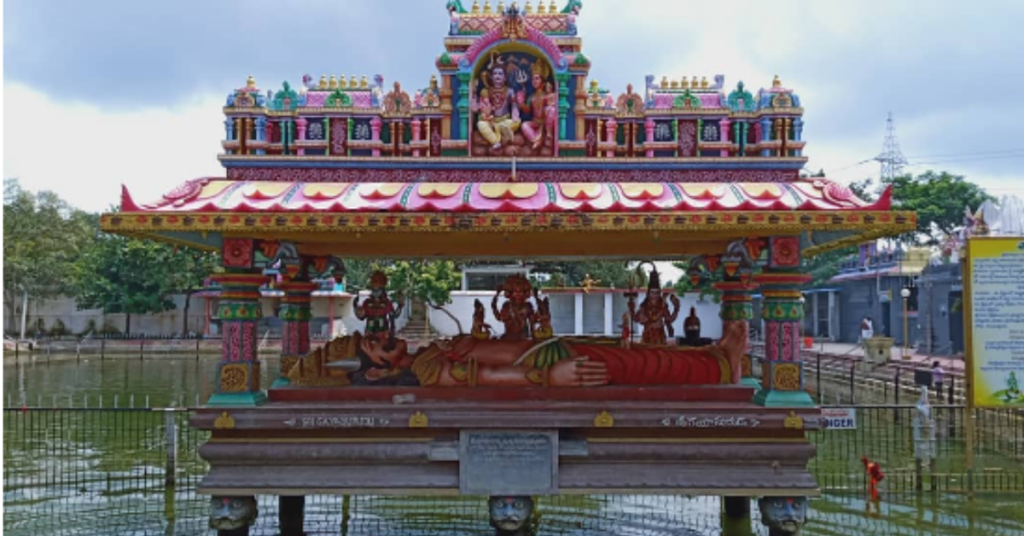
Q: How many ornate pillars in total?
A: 4